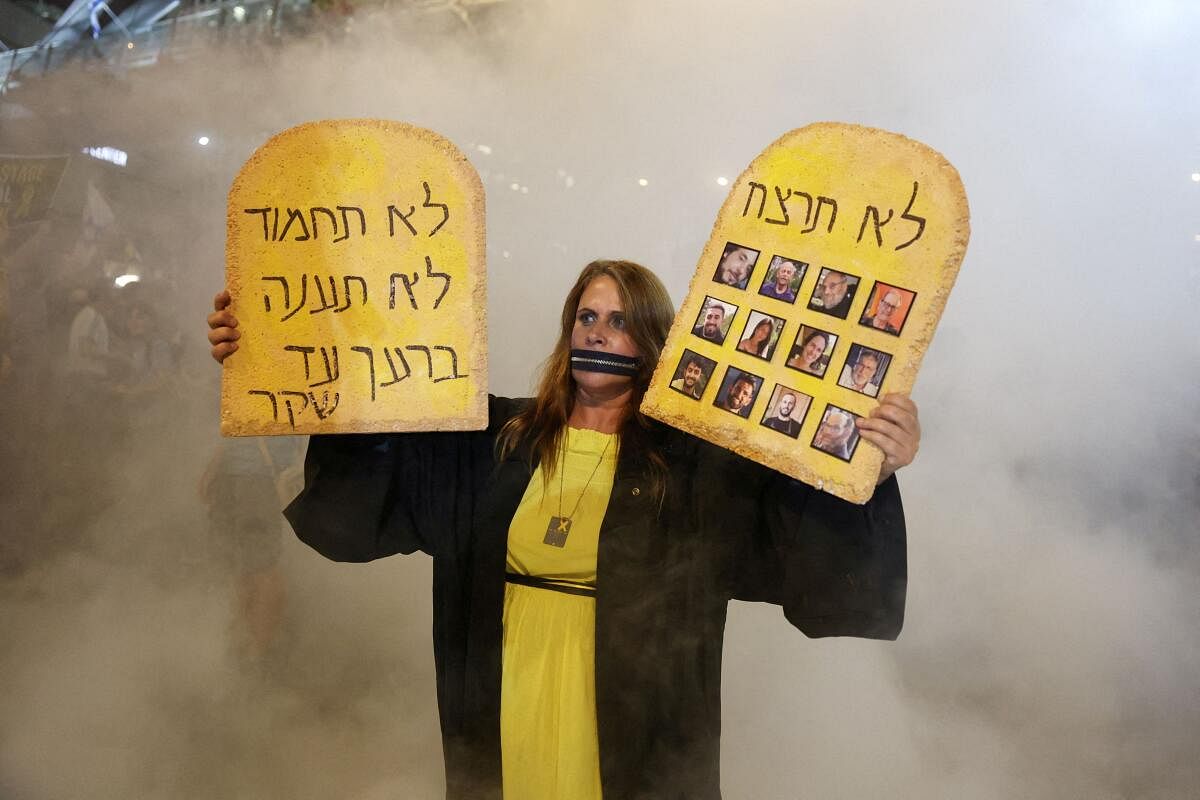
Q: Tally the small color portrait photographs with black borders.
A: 12